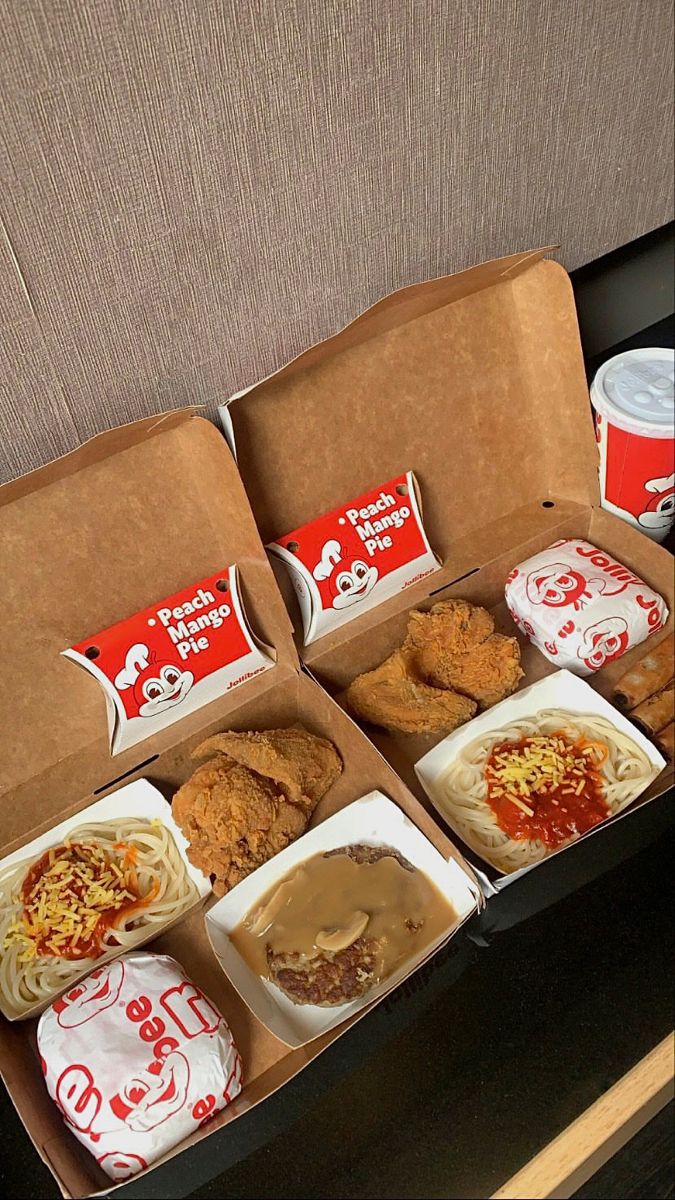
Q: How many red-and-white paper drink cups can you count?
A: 1